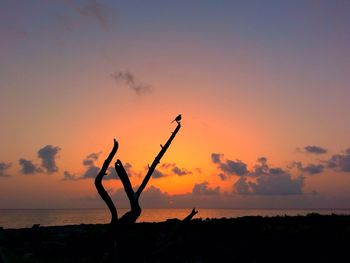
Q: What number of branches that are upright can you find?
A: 3